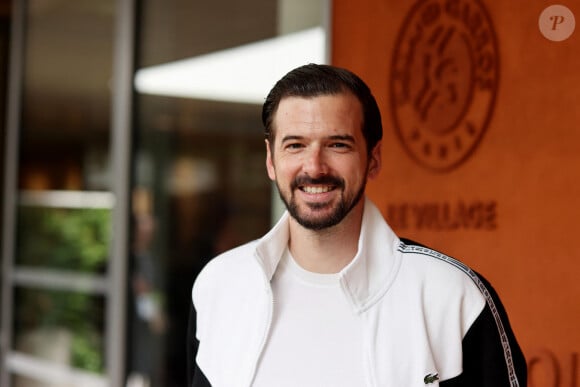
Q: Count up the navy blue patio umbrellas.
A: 0